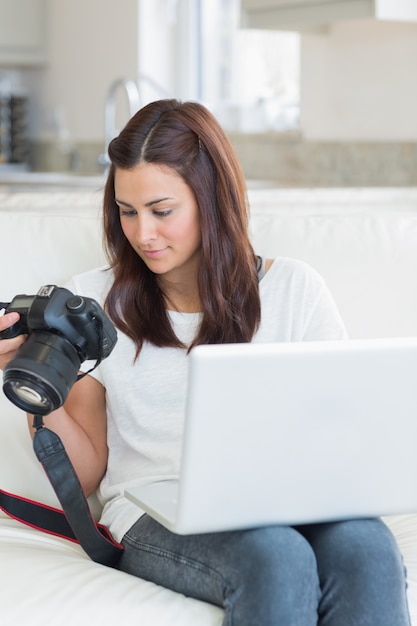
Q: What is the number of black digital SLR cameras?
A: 1